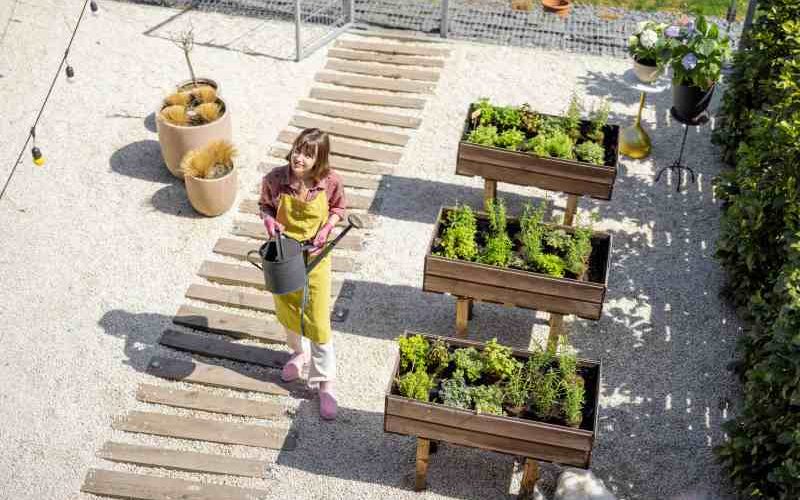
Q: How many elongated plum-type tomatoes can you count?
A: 0